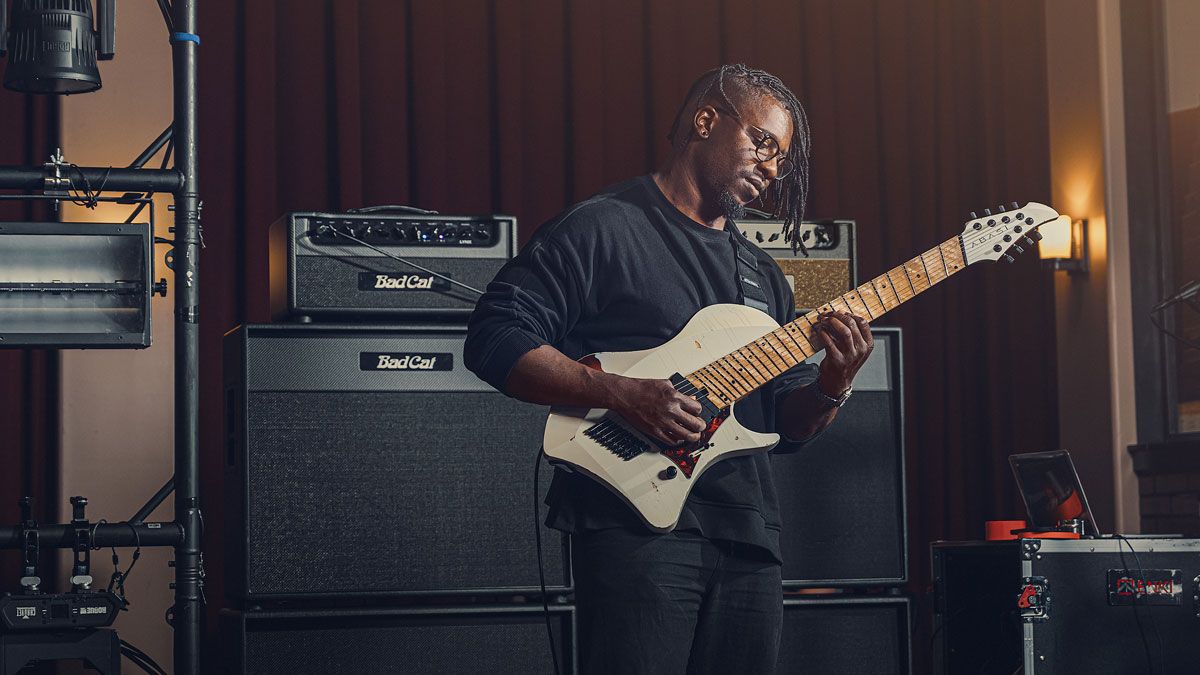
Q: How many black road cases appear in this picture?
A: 1